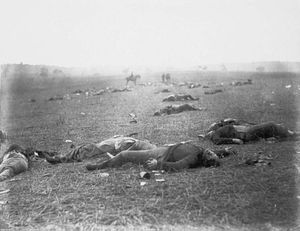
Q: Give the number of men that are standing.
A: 2